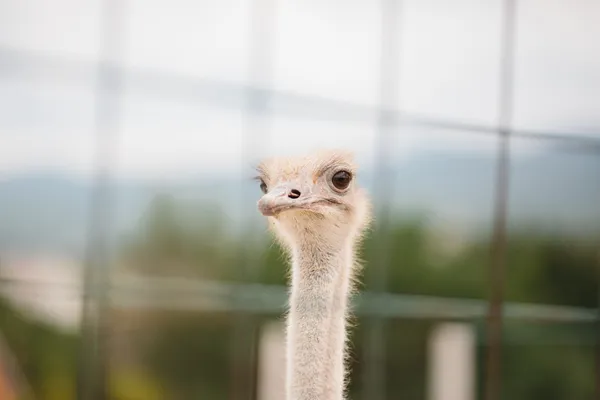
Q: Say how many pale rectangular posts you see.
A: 2